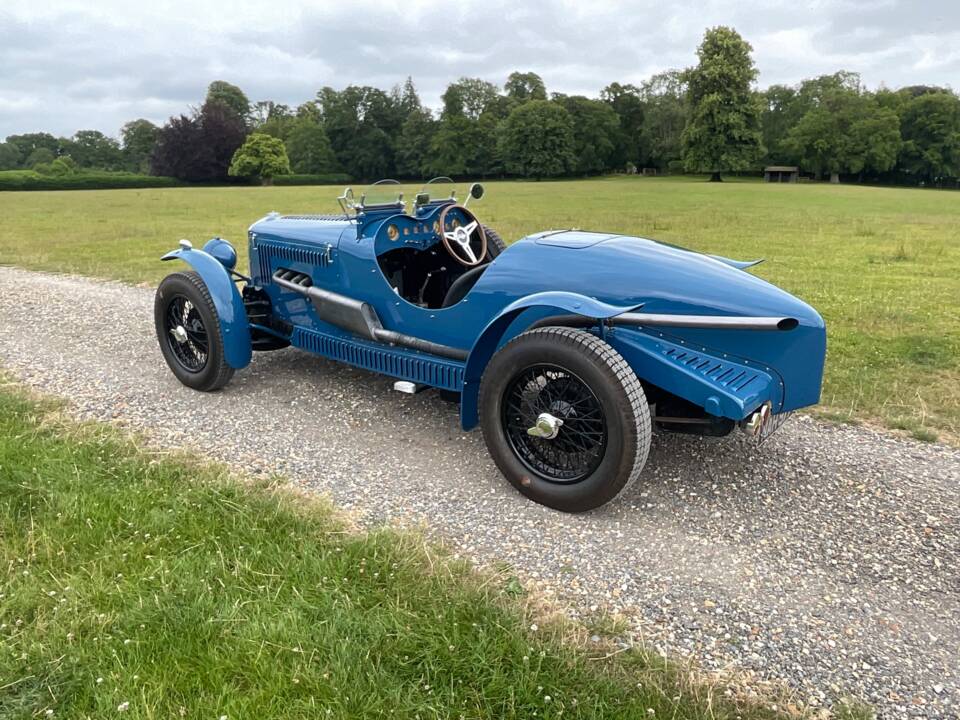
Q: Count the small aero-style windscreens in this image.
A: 2